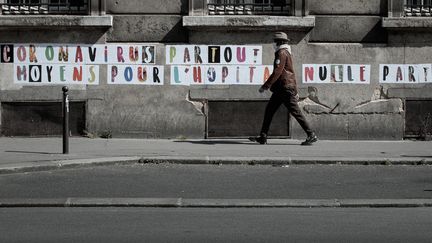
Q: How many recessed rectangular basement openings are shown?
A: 3